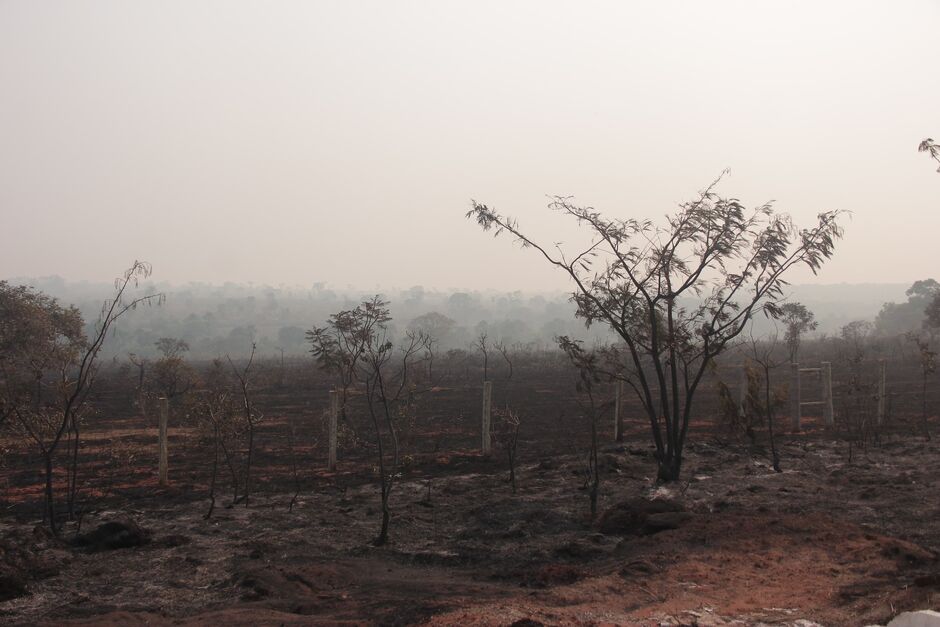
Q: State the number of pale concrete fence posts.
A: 8